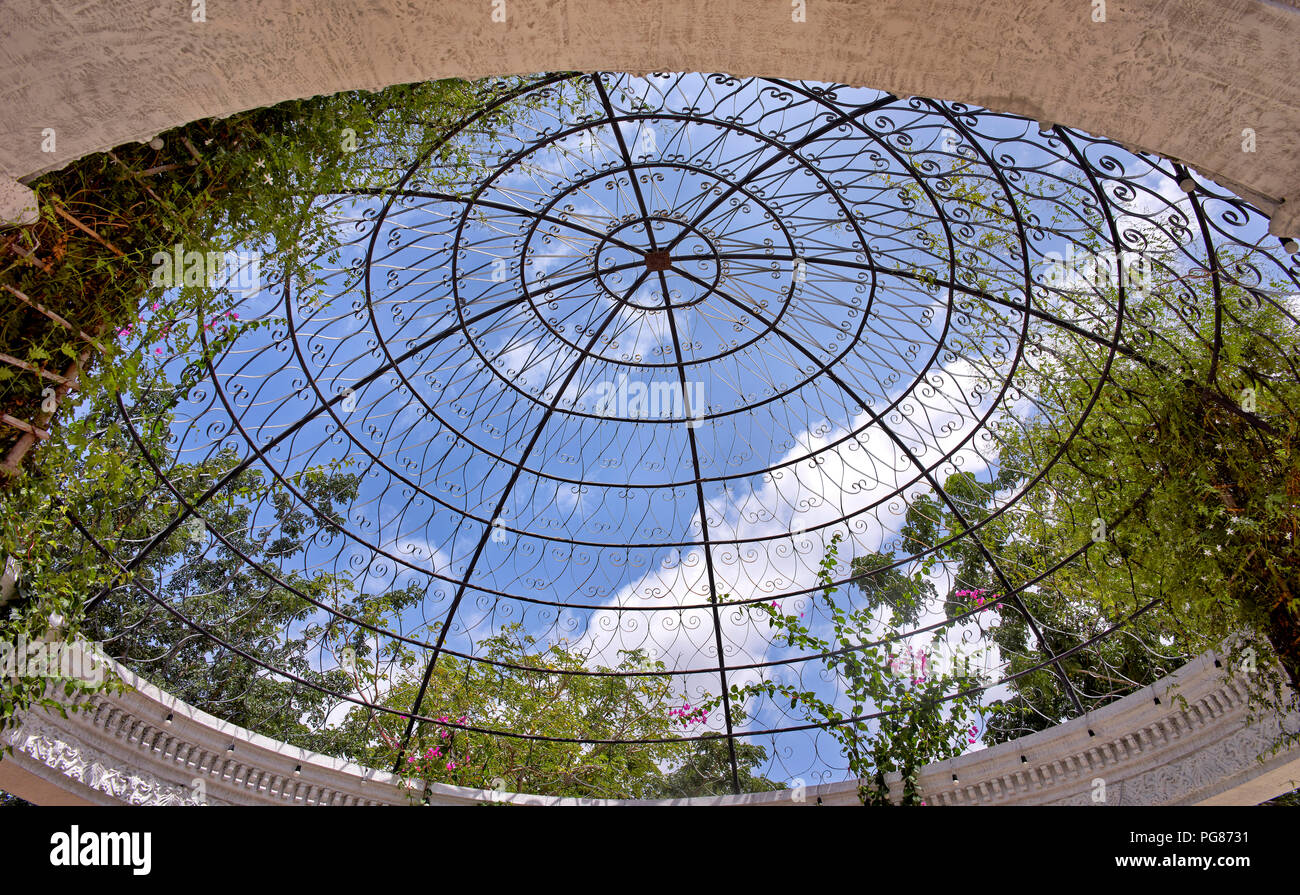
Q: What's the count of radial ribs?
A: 8